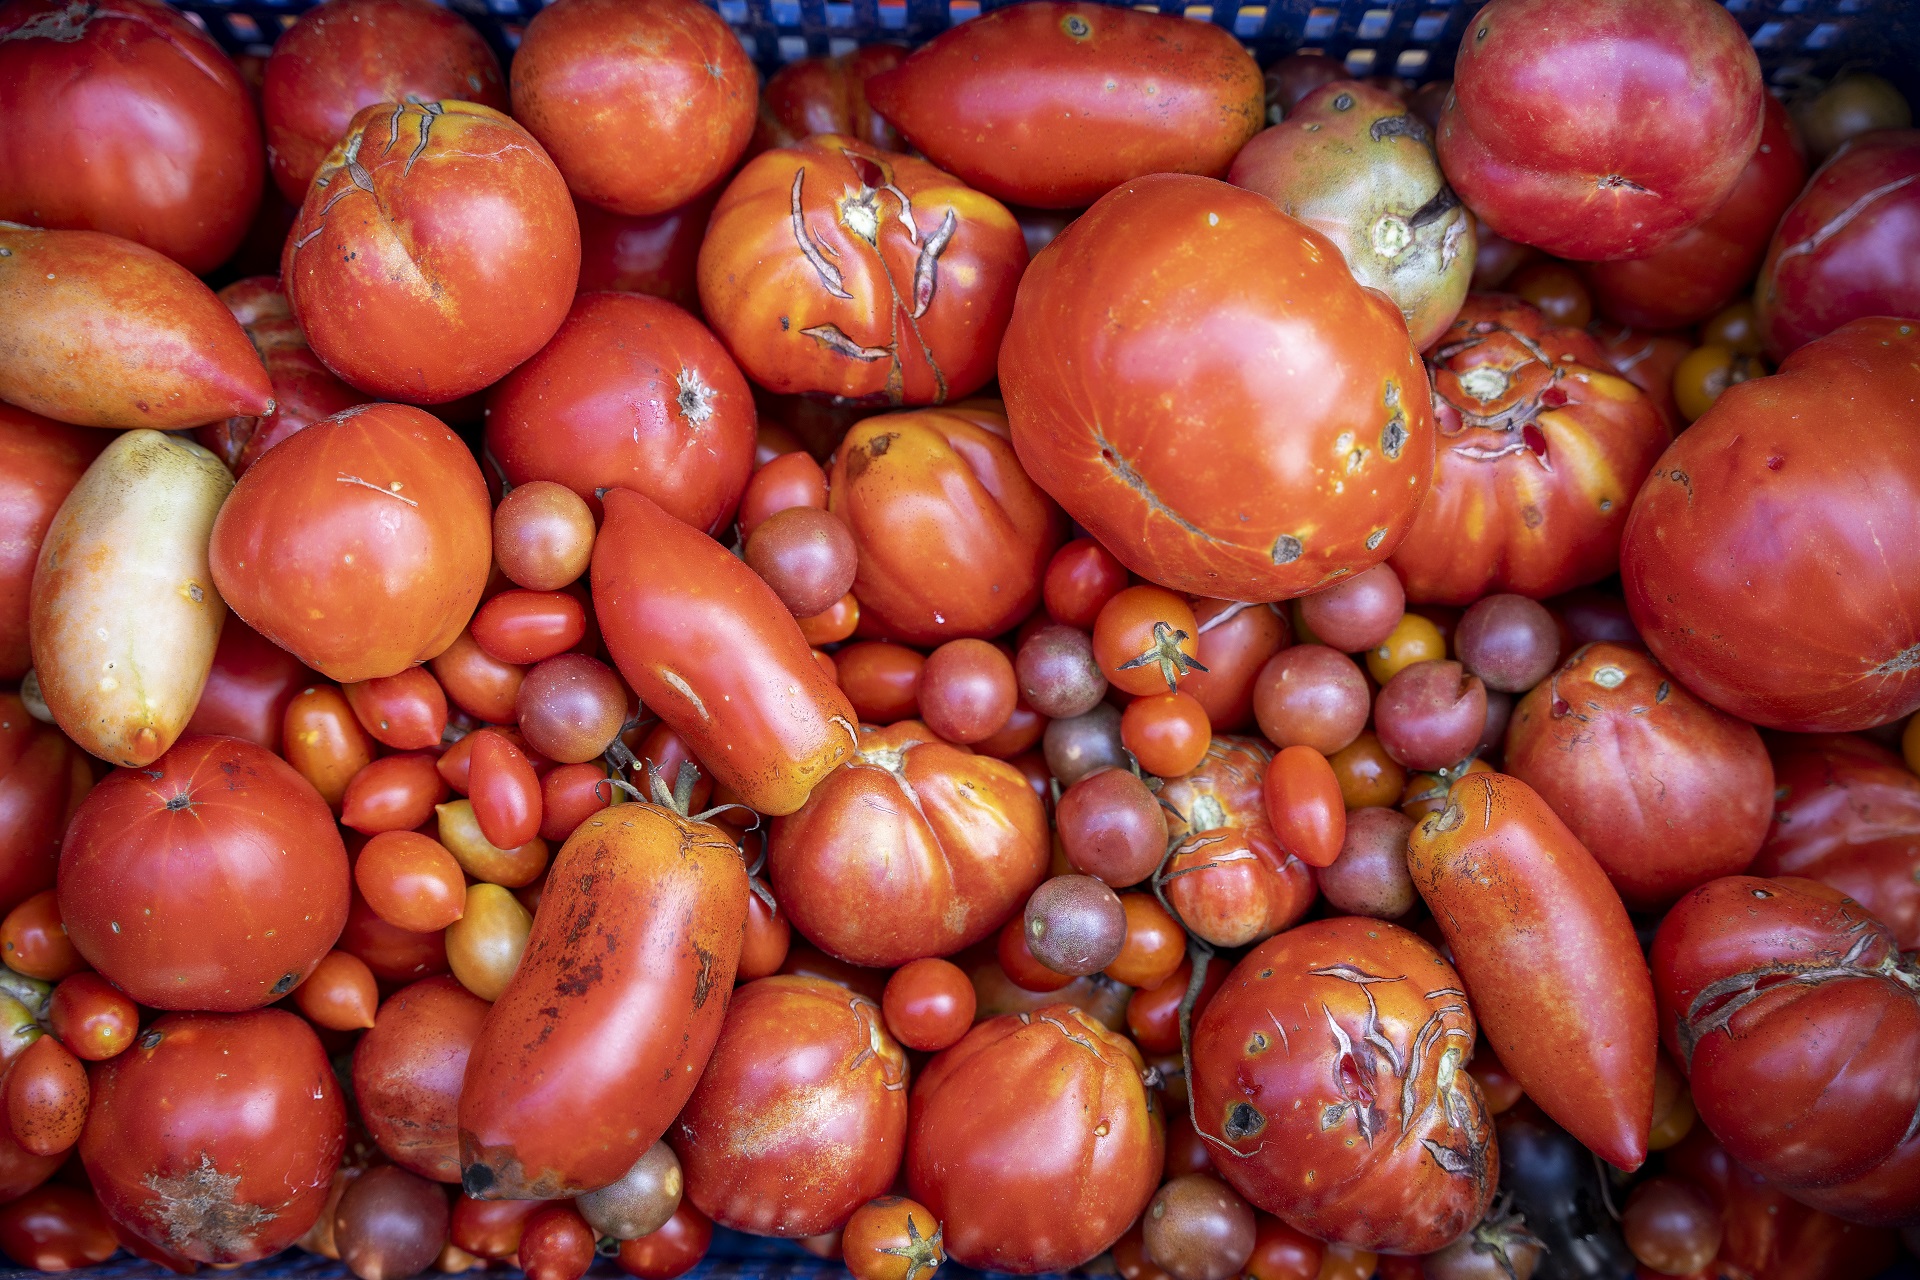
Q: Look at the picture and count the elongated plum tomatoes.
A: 6